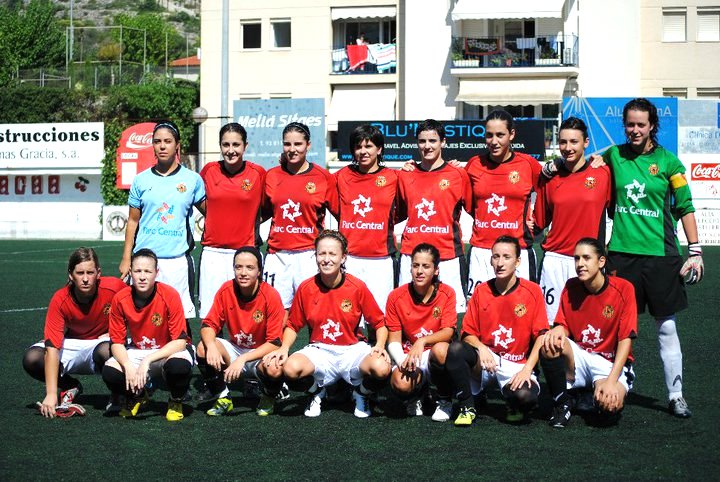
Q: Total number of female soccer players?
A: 15